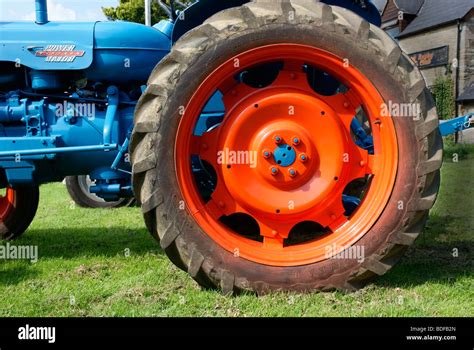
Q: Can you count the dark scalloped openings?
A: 8